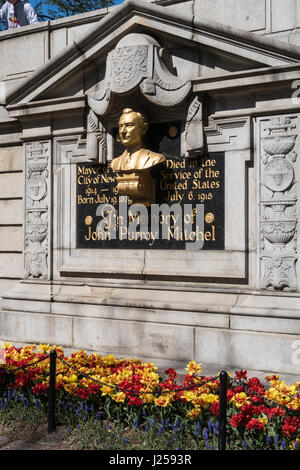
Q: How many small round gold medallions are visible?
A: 3